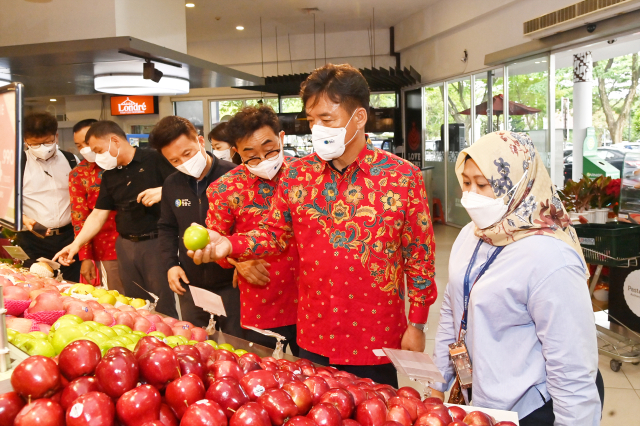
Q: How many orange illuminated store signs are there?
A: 1